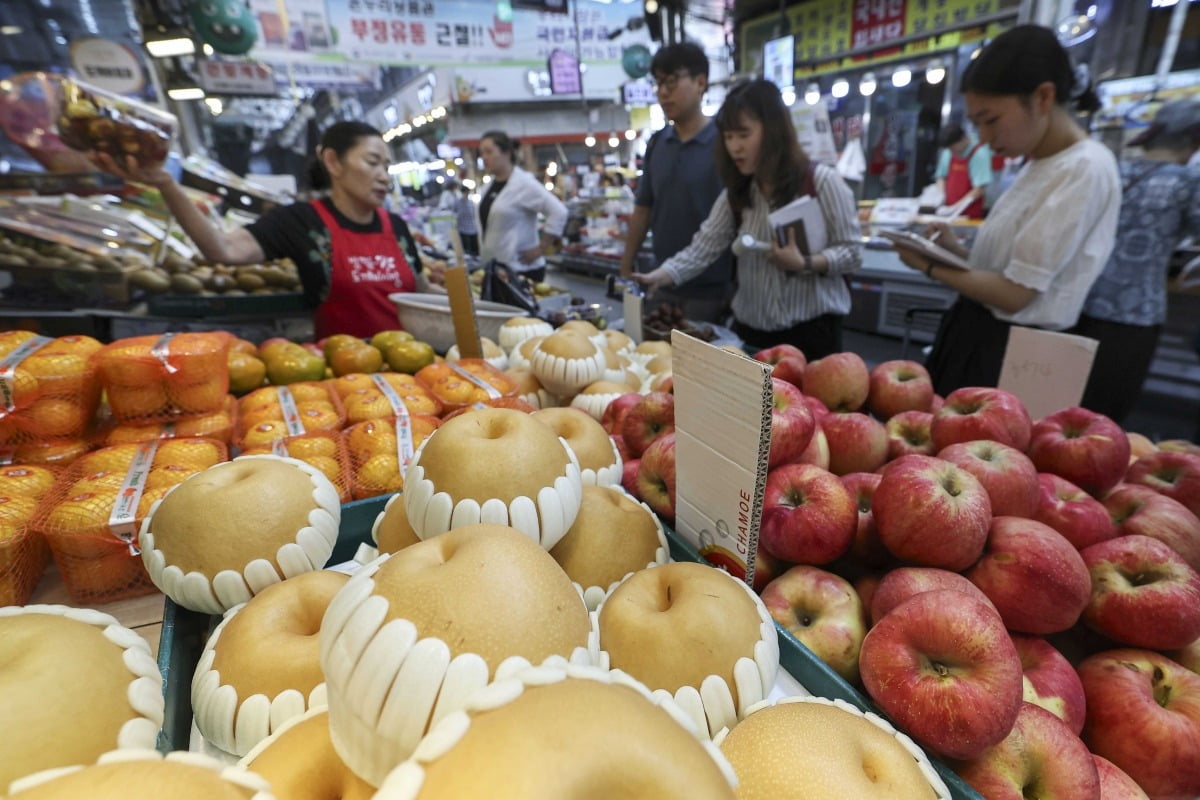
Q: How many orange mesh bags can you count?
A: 12